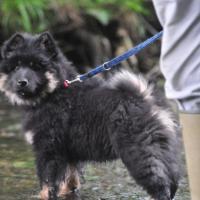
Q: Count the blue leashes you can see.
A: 1